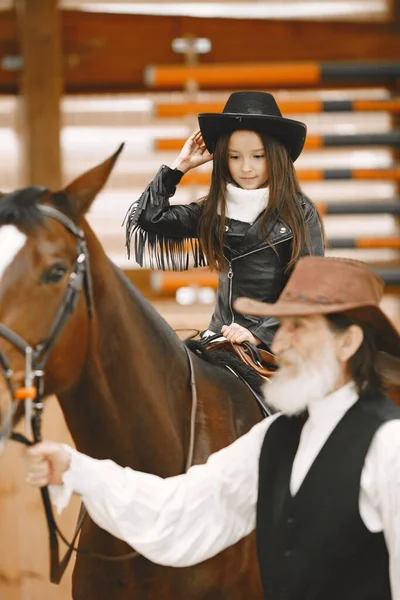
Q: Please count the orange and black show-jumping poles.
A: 7